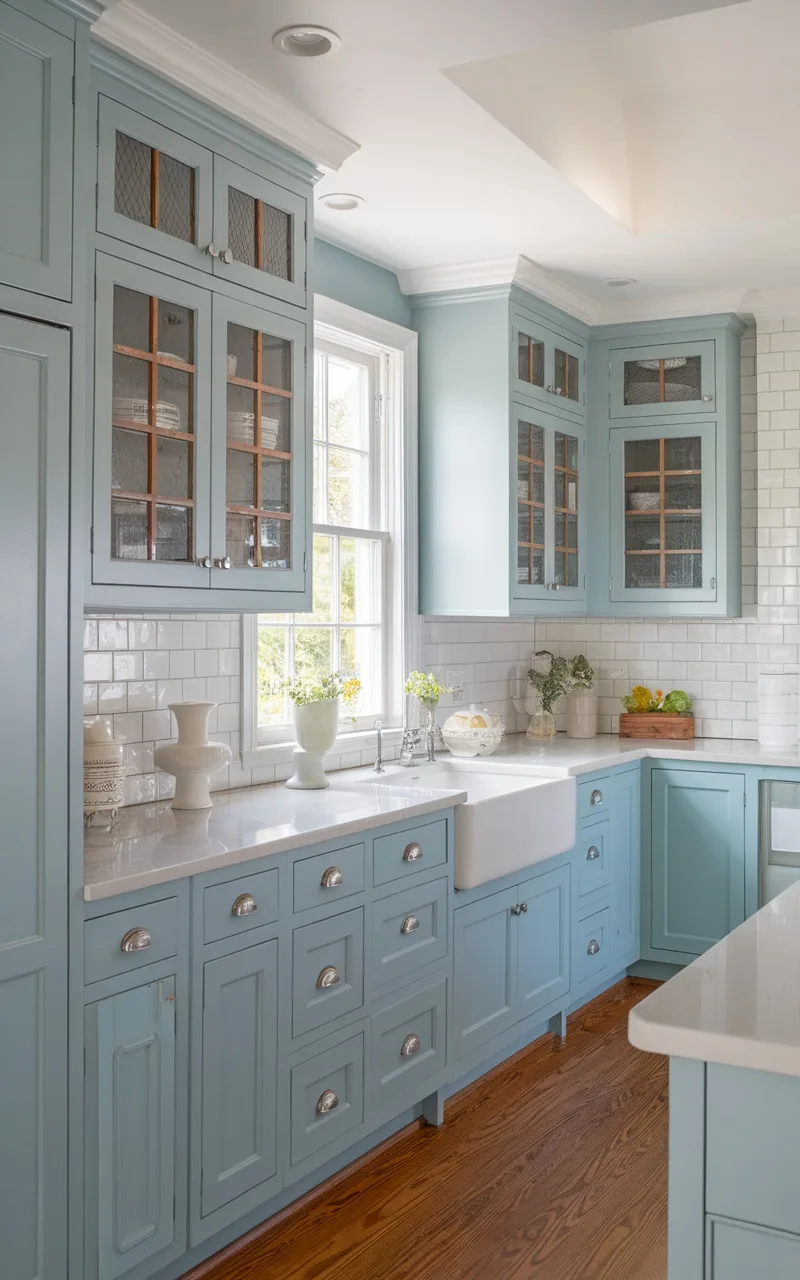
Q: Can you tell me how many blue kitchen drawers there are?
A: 11